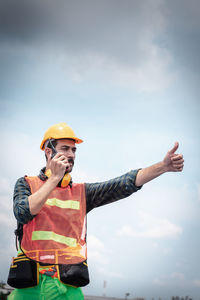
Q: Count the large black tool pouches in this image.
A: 2